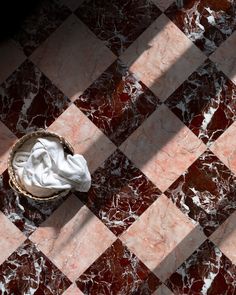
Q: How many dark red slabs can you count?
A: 12